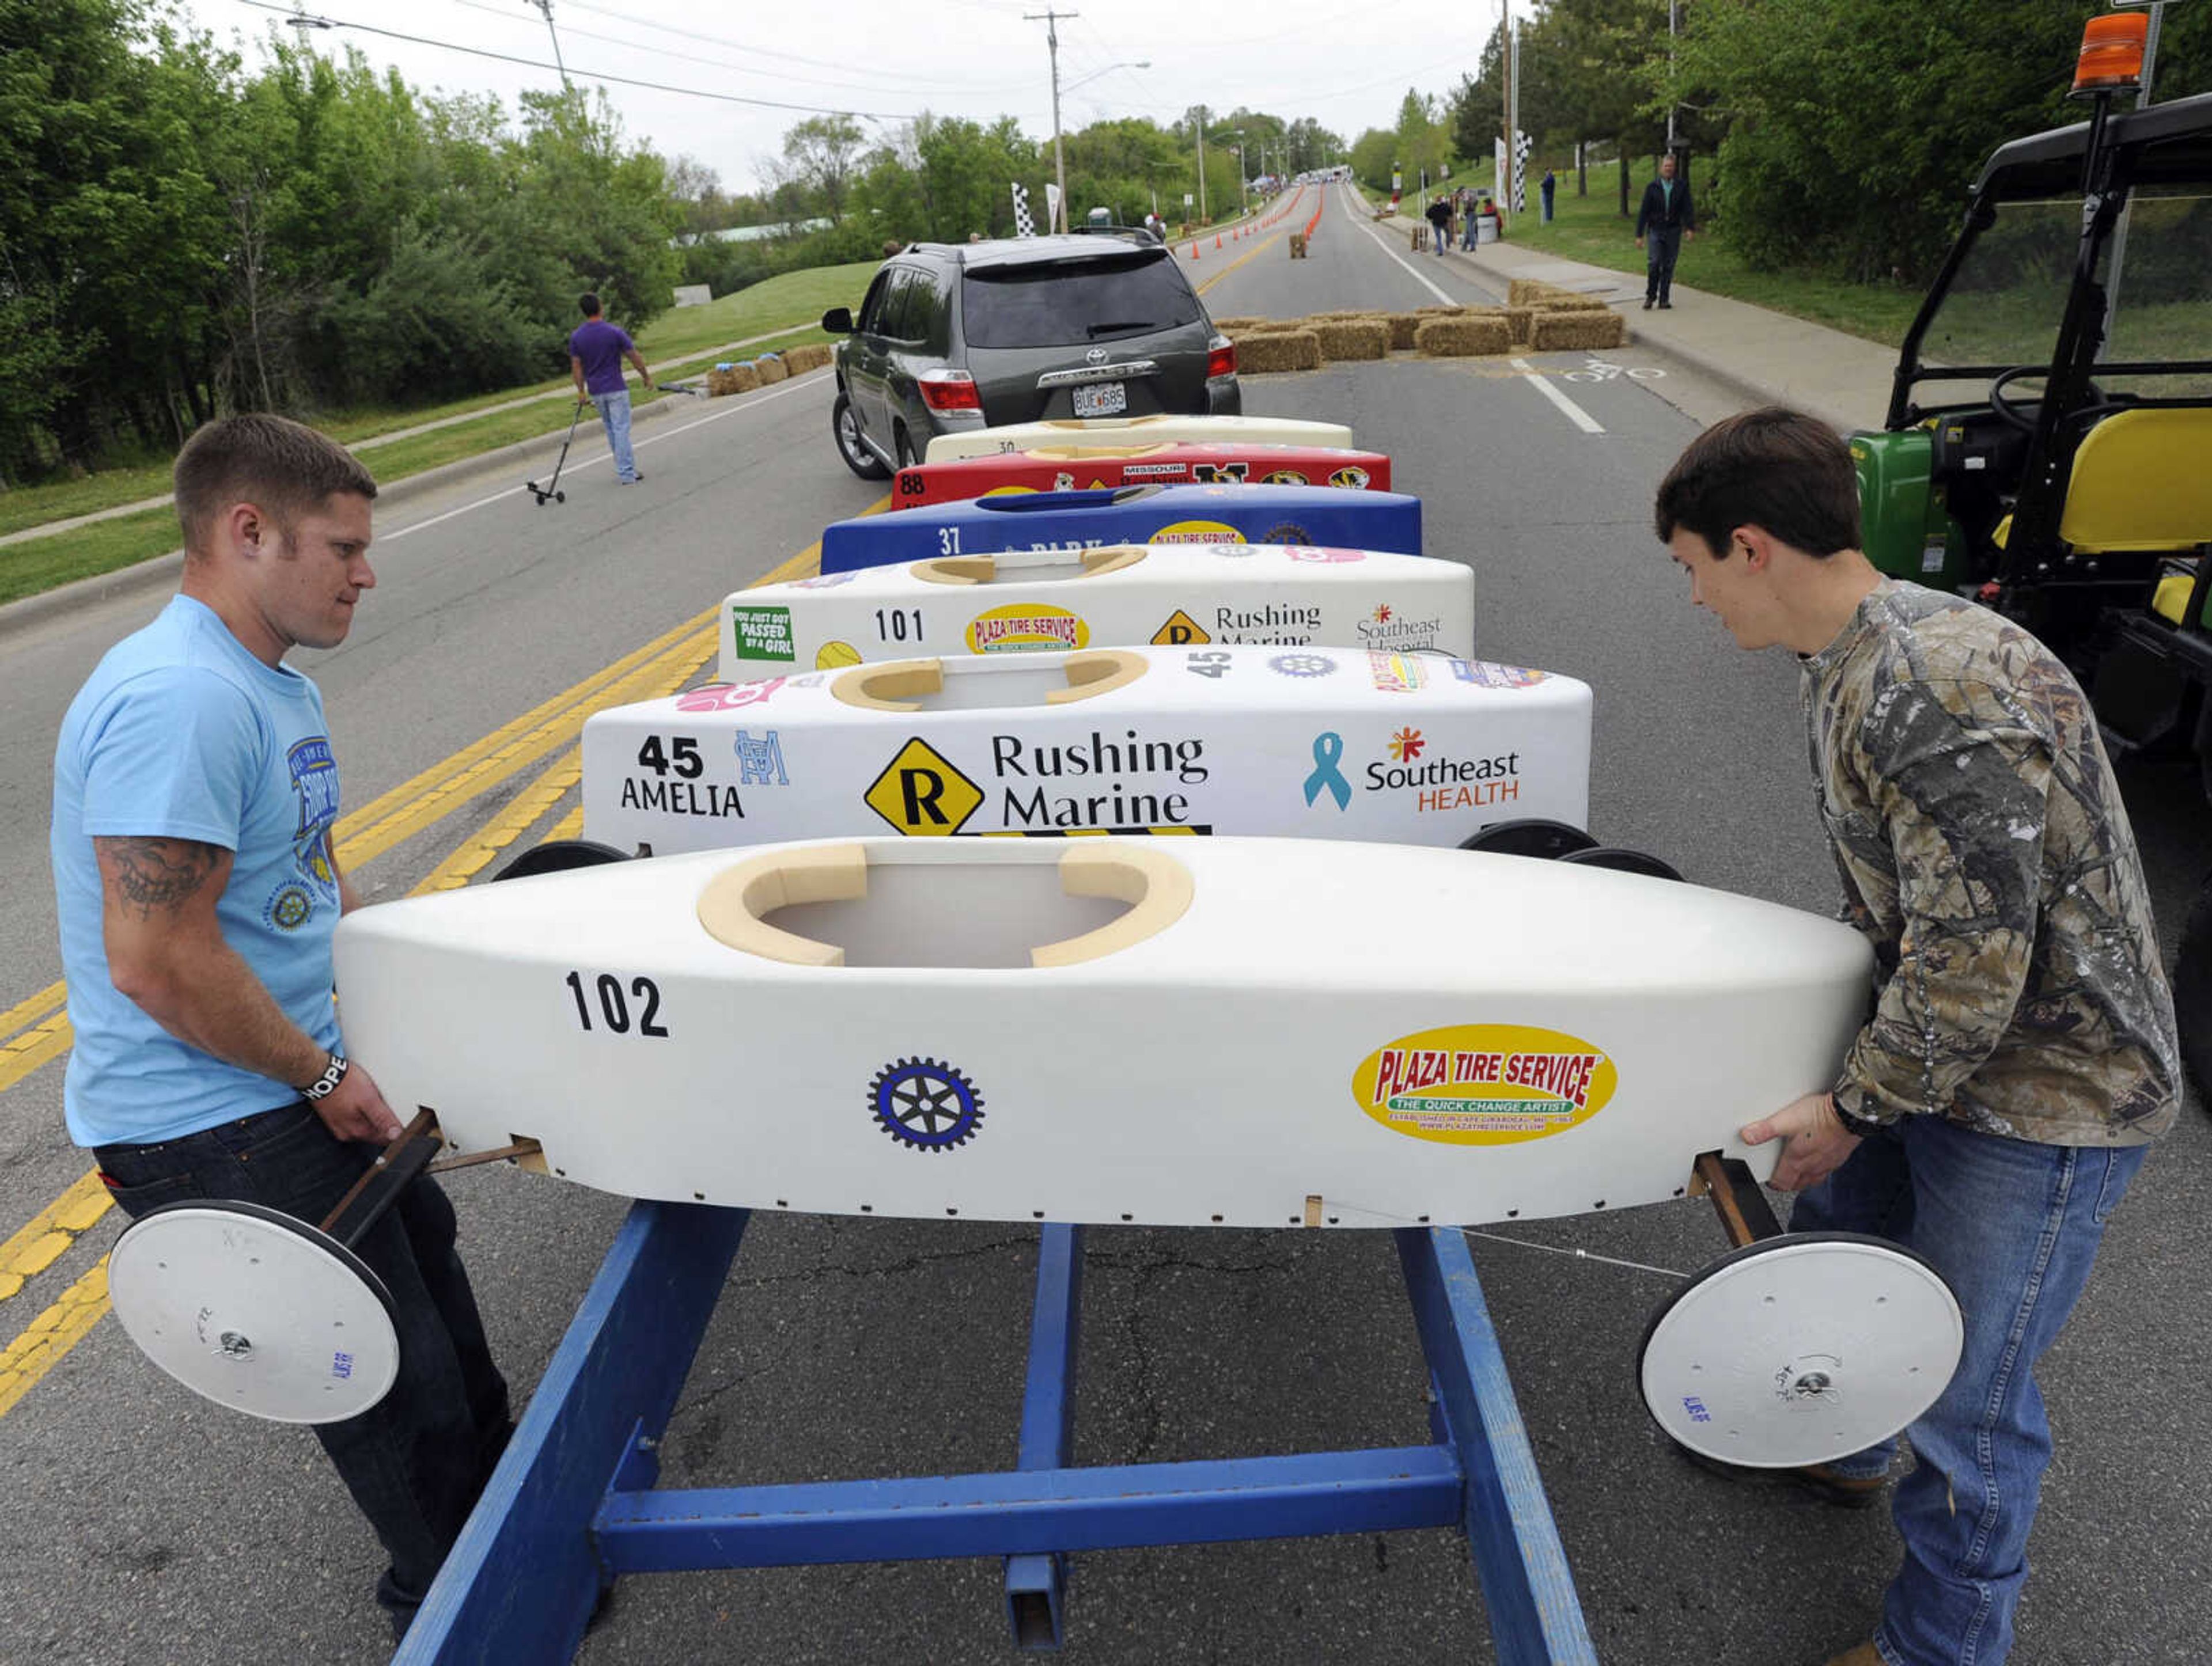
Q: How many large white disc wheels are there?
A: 2